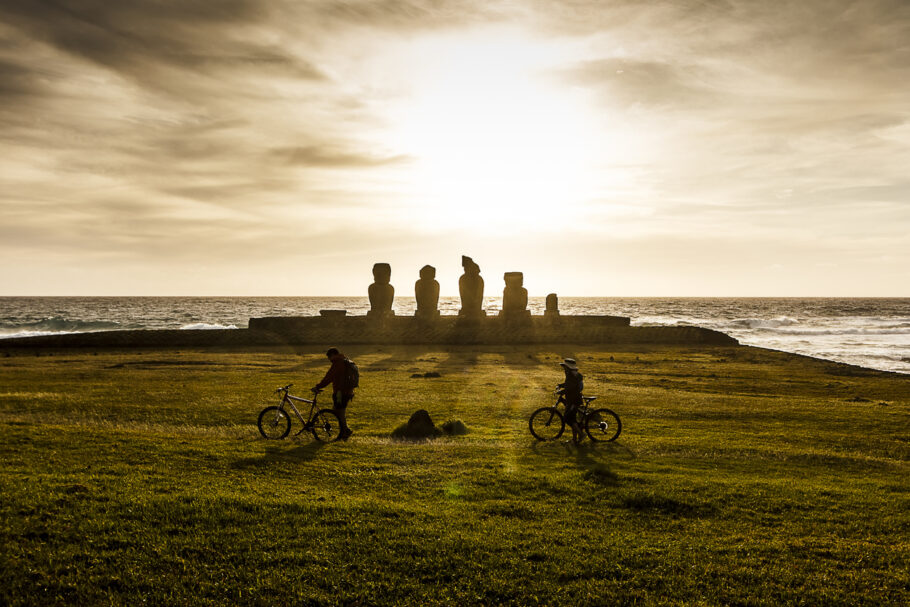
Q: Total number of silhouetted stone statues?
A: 5